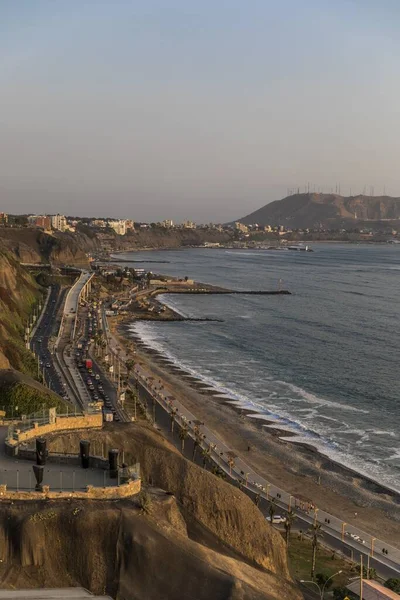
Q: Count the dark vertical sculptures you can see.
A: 4